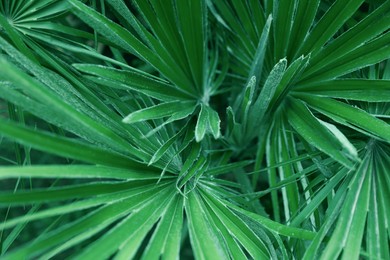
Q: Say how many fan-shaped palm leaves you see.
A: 5